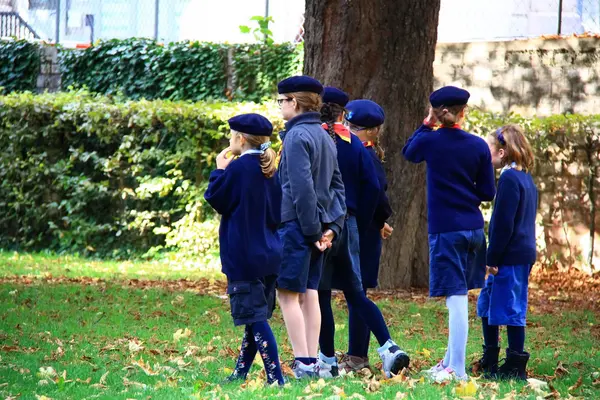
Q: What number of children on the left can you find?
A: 4